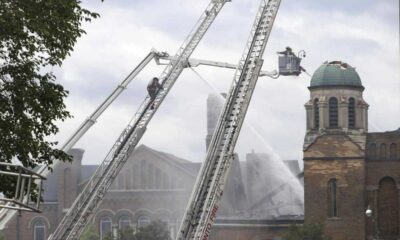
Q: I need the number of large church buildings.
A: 1